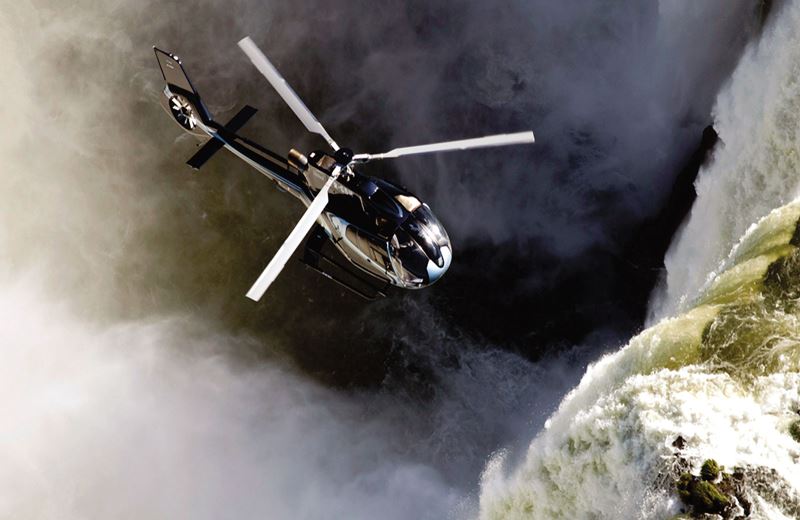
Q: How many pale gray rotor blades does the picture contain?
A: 3